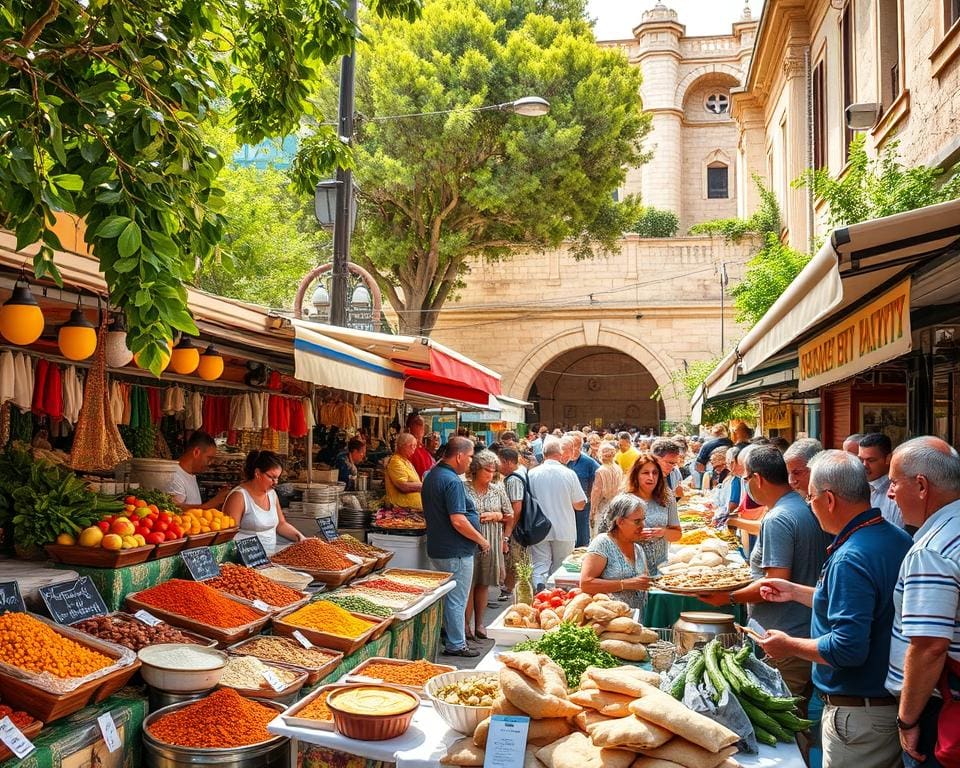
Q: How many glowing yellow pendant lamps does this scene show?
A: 5